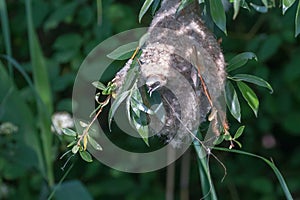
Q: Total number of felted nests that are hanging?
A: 1